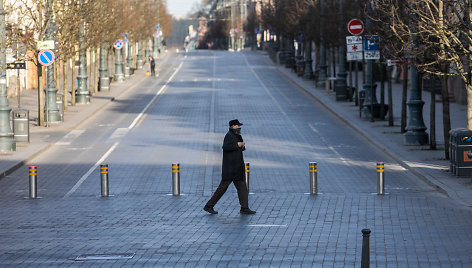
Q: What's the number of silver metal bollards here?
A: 6